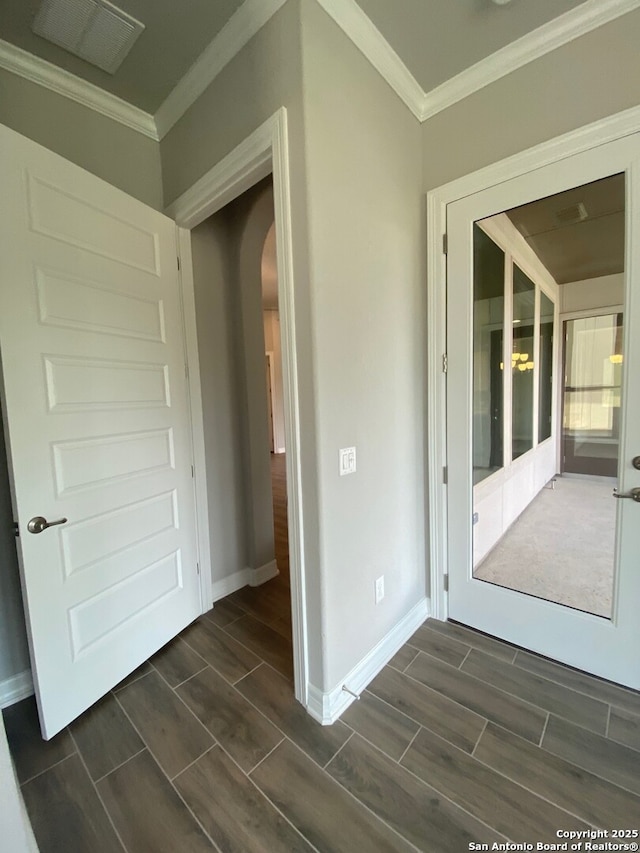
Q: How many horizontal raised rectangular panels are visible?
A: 6